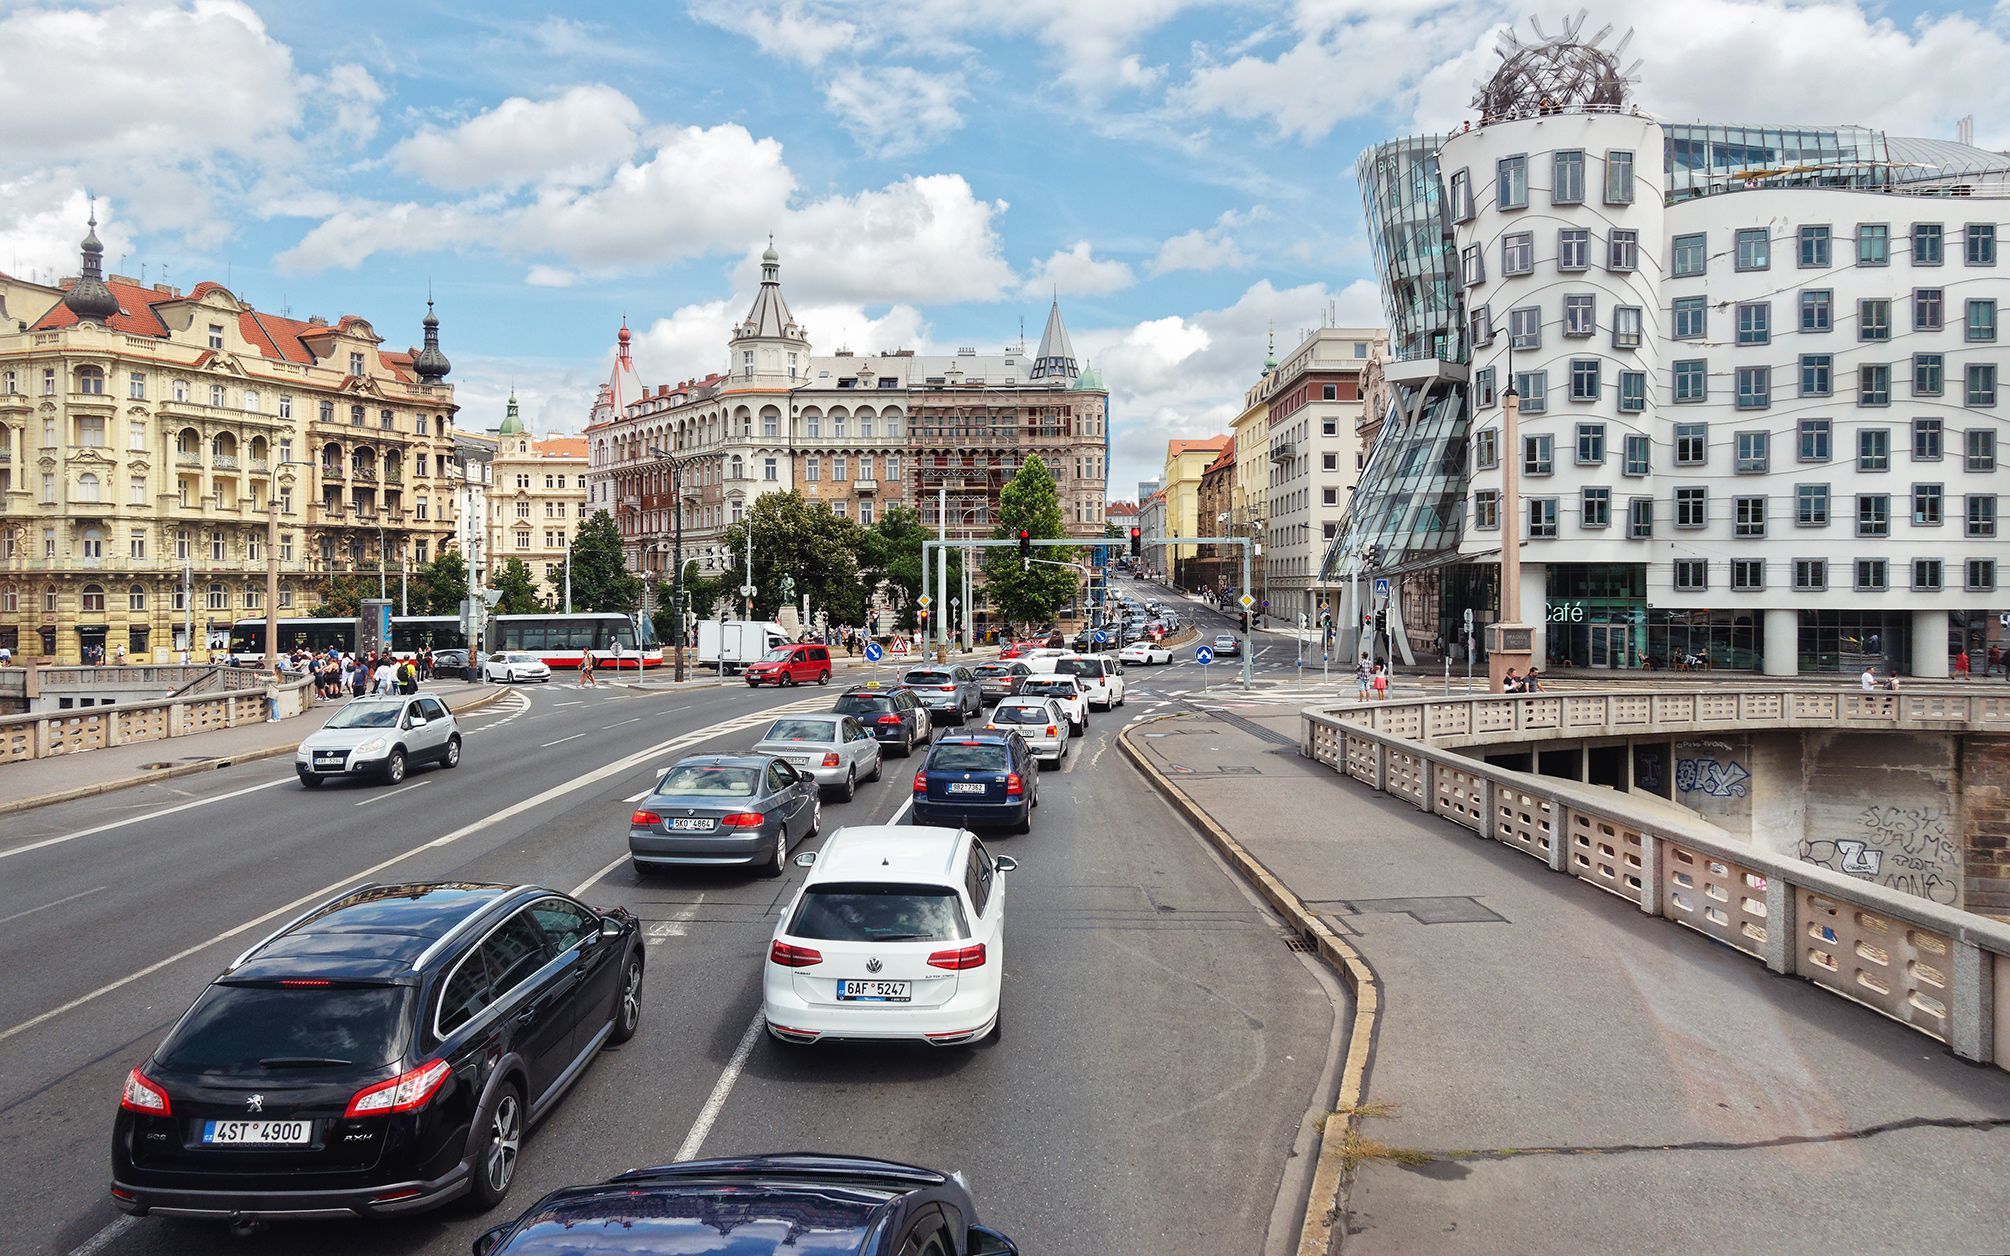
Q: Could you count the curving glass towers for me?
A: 1